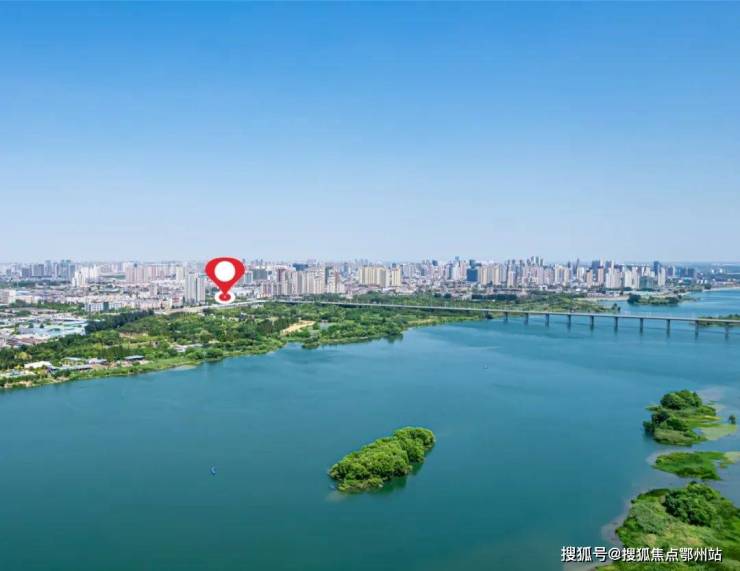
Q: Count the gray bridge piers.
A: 11